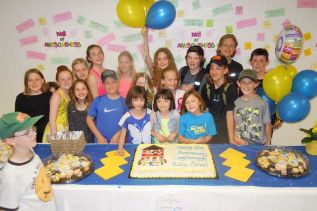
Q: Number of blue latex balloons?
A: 4